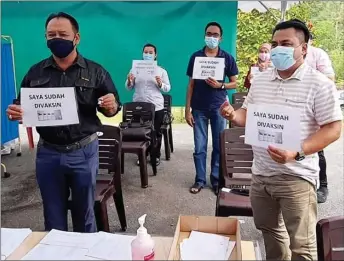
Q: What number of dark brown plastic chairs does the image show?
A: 6